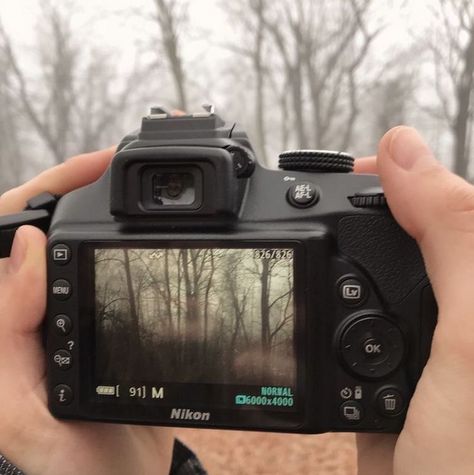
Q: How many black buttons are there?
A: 10